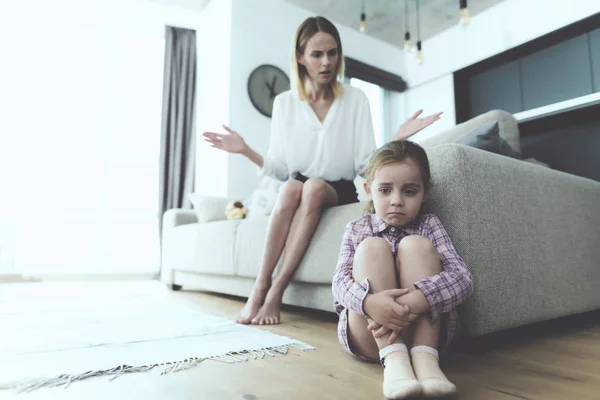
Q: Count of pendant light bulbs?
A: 4